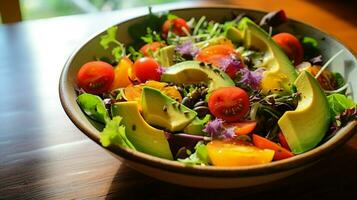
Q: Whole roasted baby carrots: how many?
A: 0